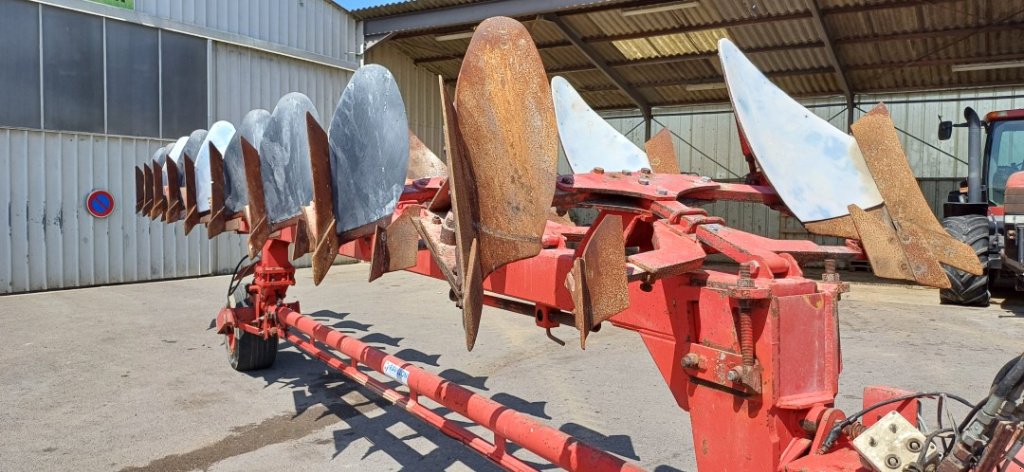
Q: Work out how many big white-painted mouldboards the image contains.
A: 2